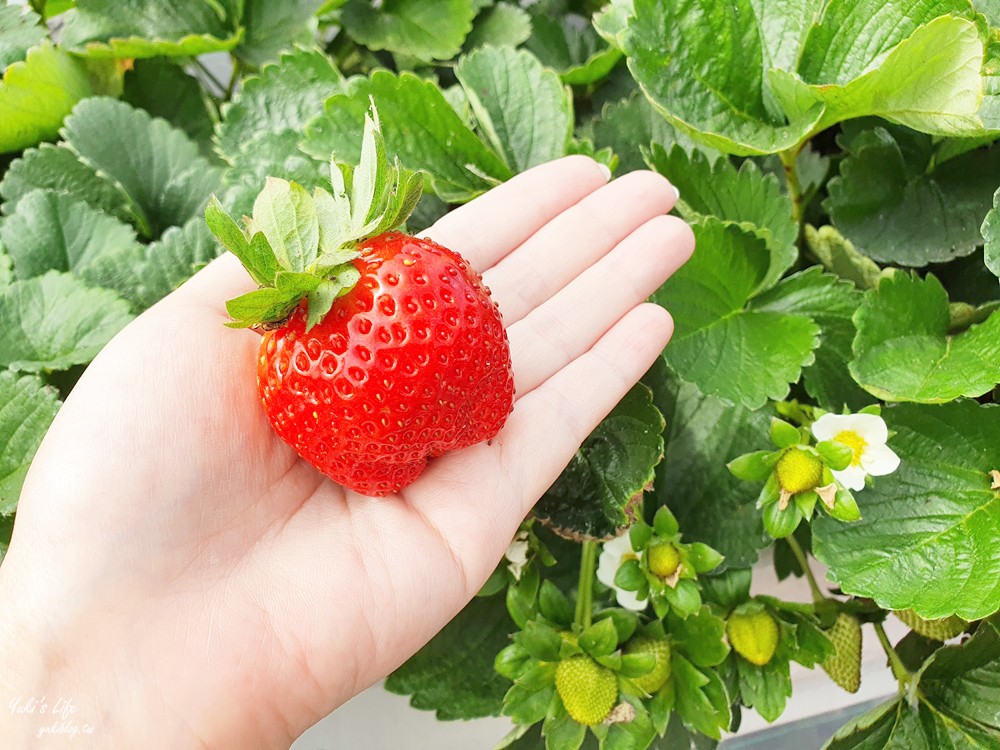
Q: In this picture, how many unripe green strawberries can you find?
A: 7